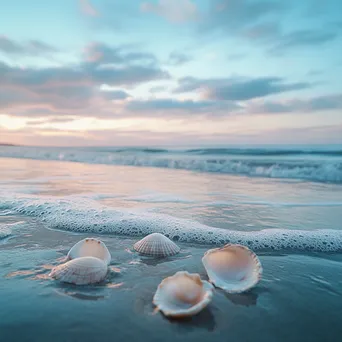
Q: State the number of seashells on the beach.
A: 5